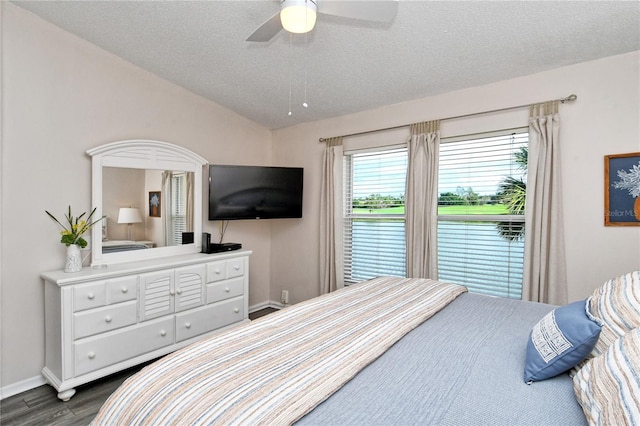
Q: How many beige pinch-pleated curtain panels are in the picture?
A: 3